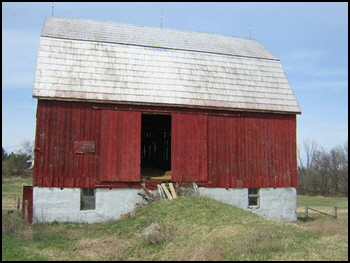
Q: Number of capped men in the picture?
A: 0